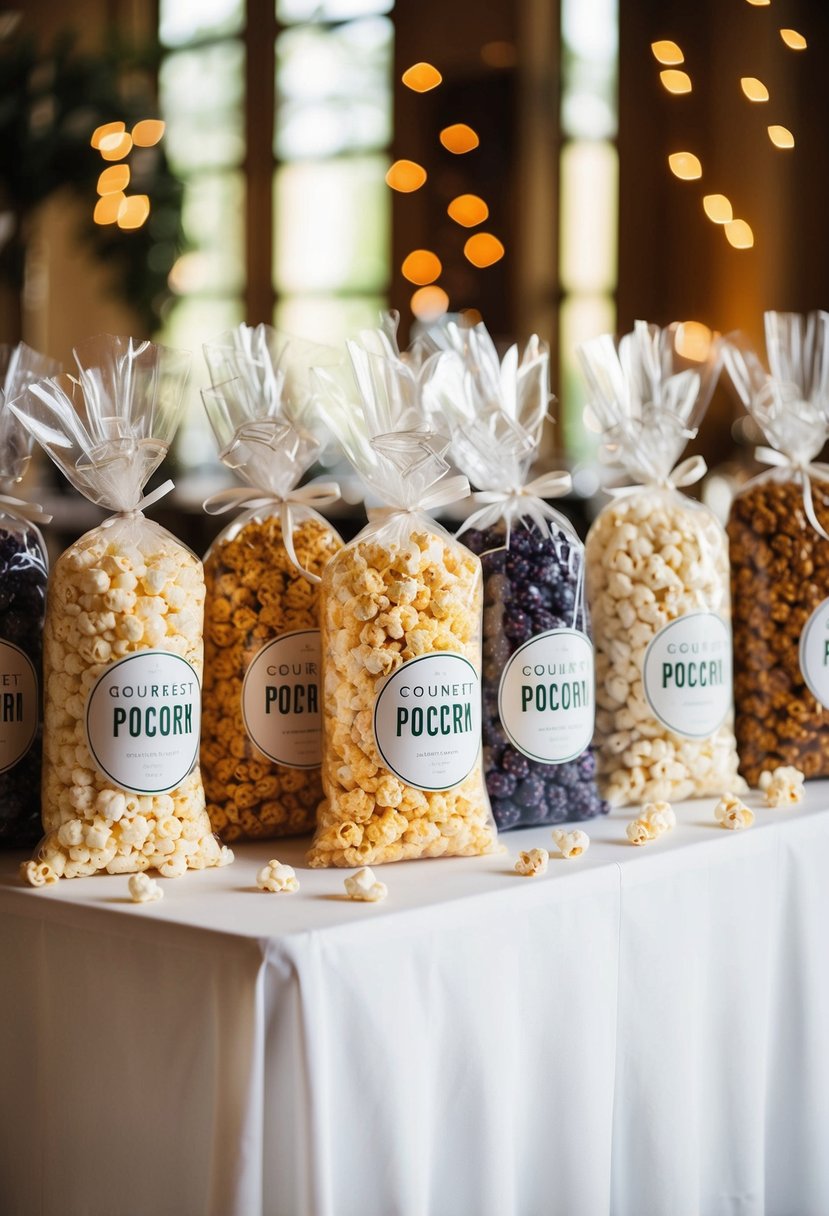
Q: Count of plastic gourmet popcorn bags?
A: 7